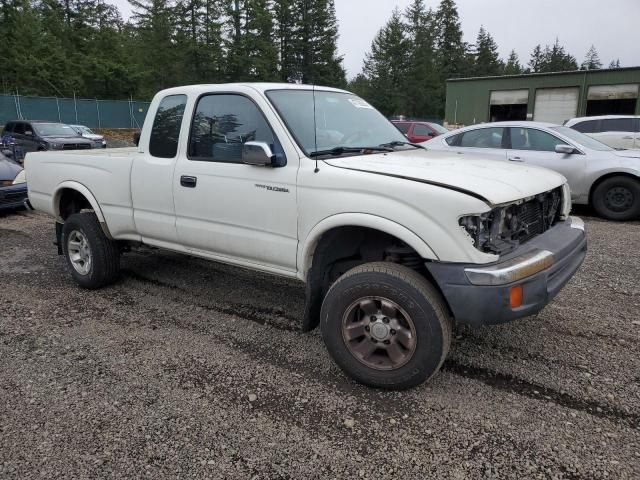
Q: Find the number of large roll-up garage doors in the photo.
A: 3